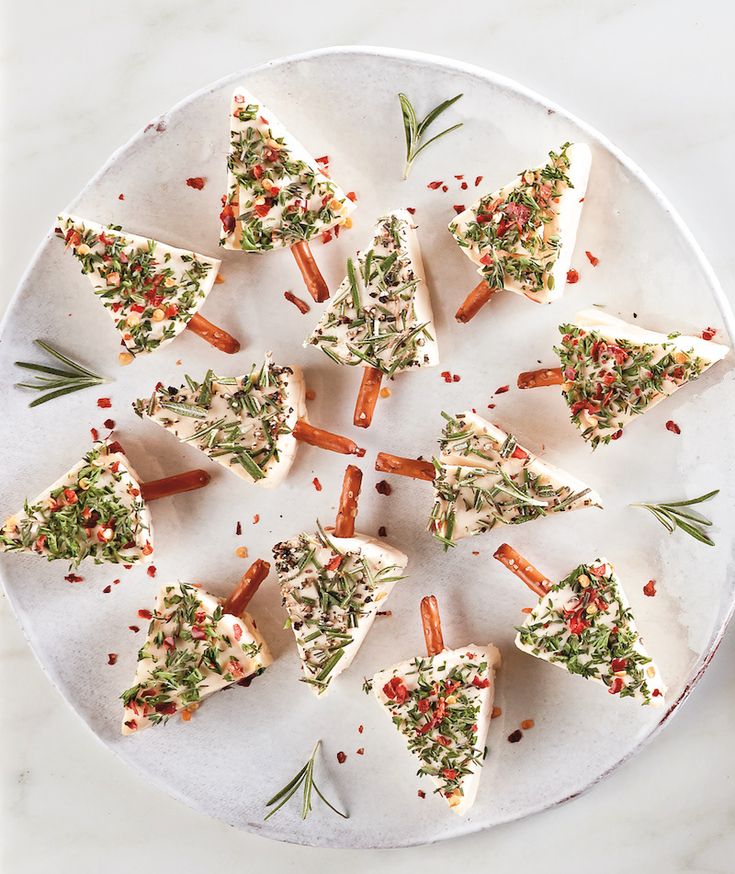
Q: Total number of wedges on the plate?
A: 12